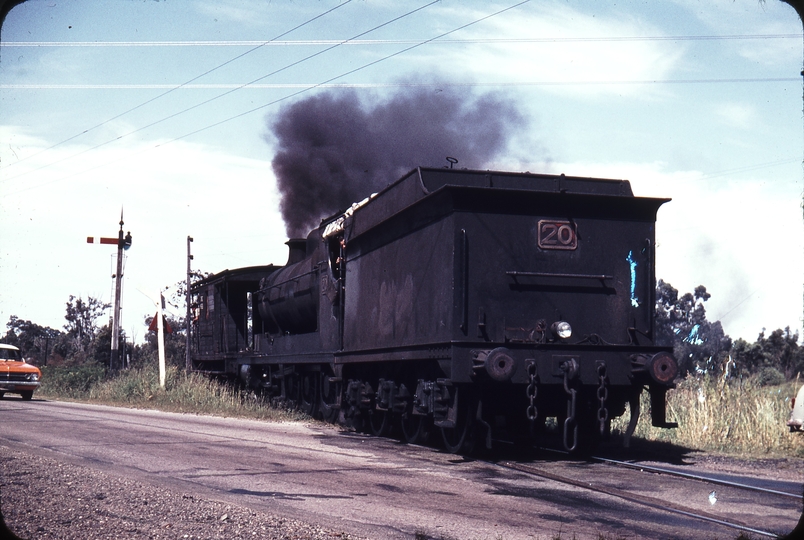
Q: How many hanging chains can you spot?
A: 3